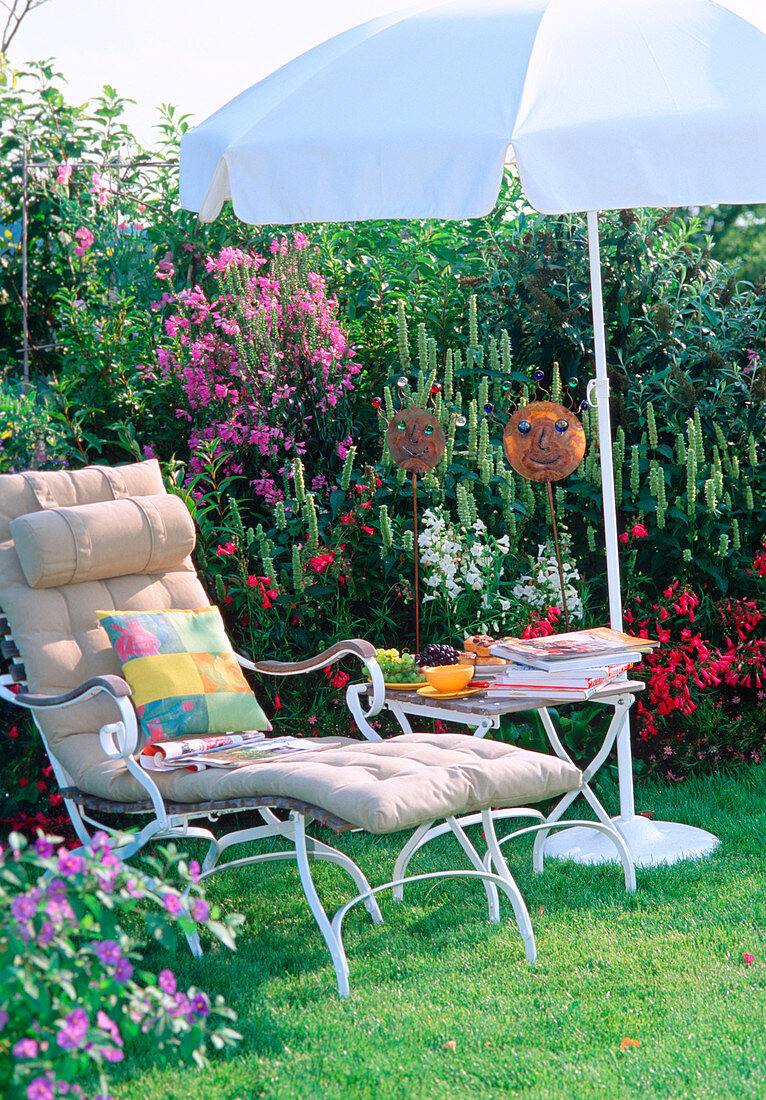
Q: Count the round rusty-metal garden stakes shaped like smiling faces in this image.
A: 2